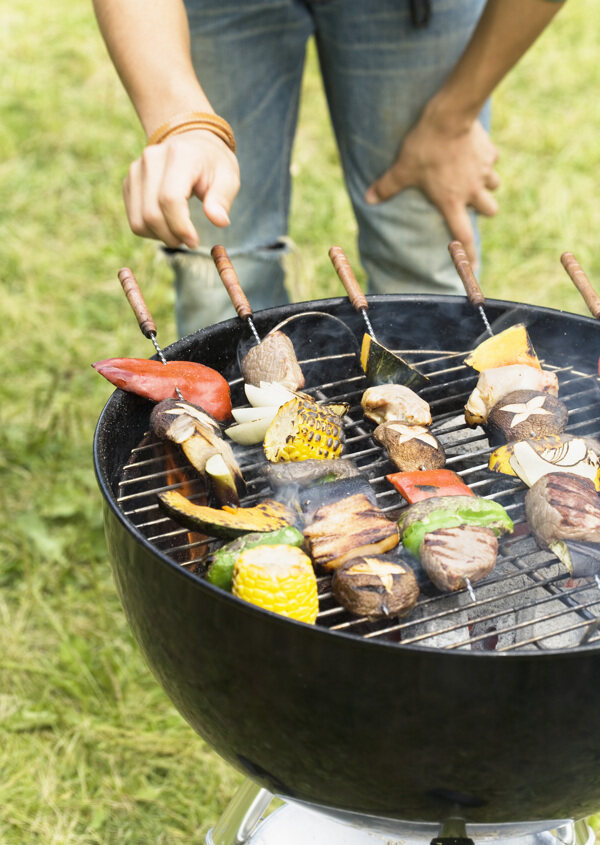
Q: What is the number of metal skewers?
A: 5